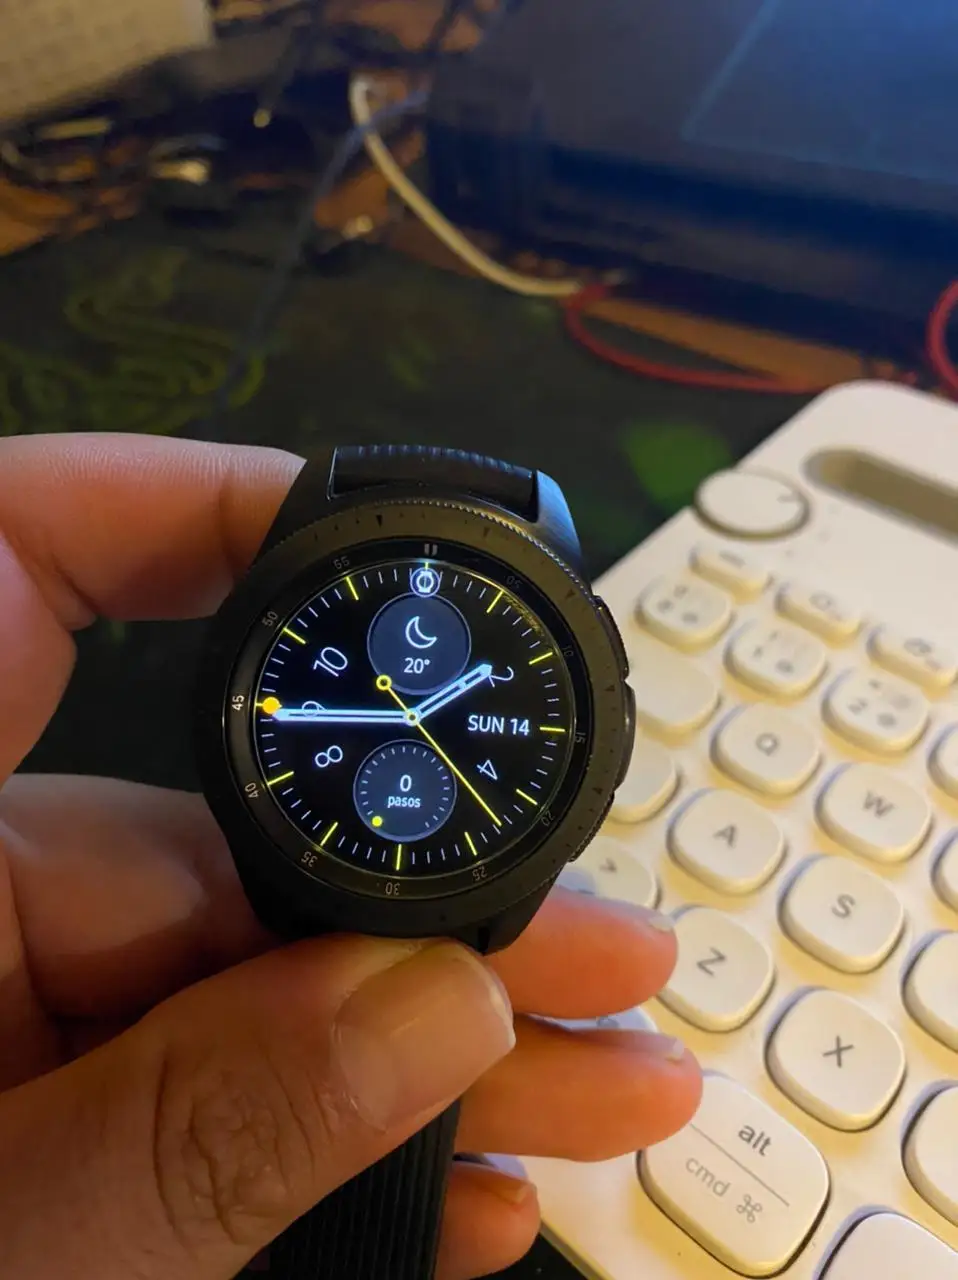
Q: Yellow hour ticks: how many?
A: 12